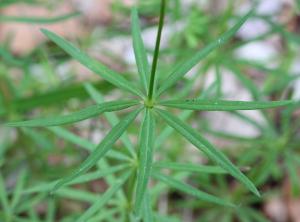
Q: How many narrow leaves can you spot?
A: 8